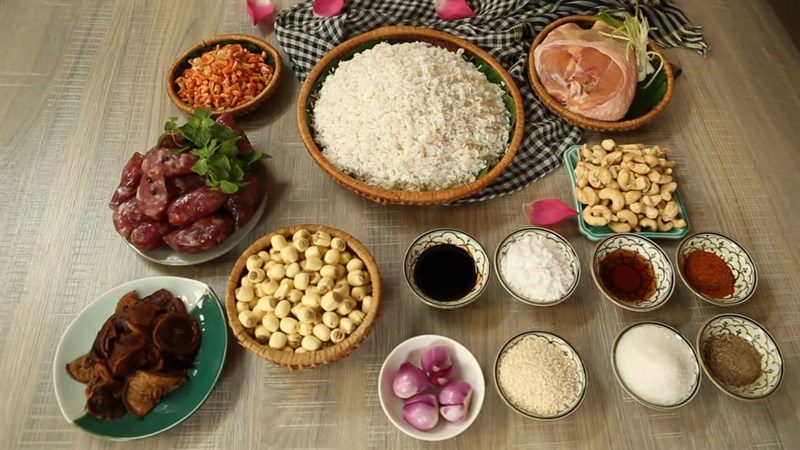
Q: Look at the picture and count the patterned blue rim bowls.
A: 7